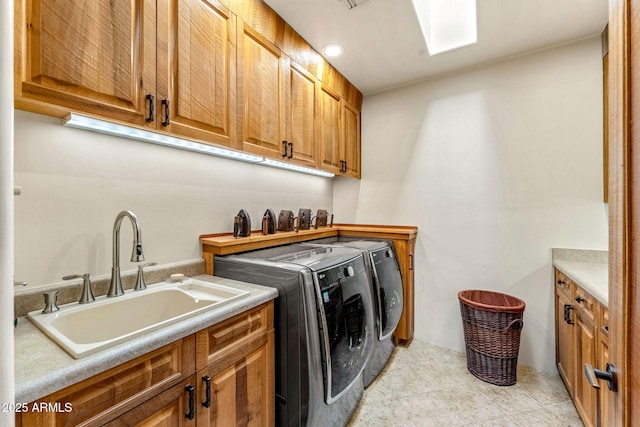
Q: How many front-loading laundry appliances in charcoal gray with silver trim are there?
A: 2